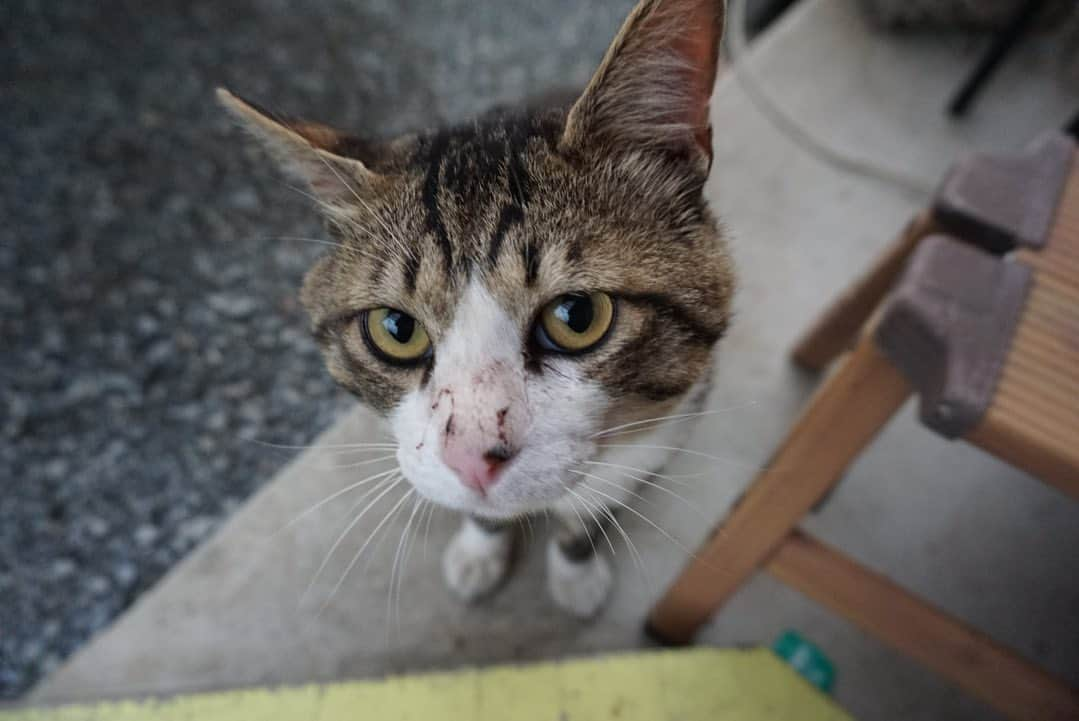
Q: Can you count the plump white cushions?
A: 0